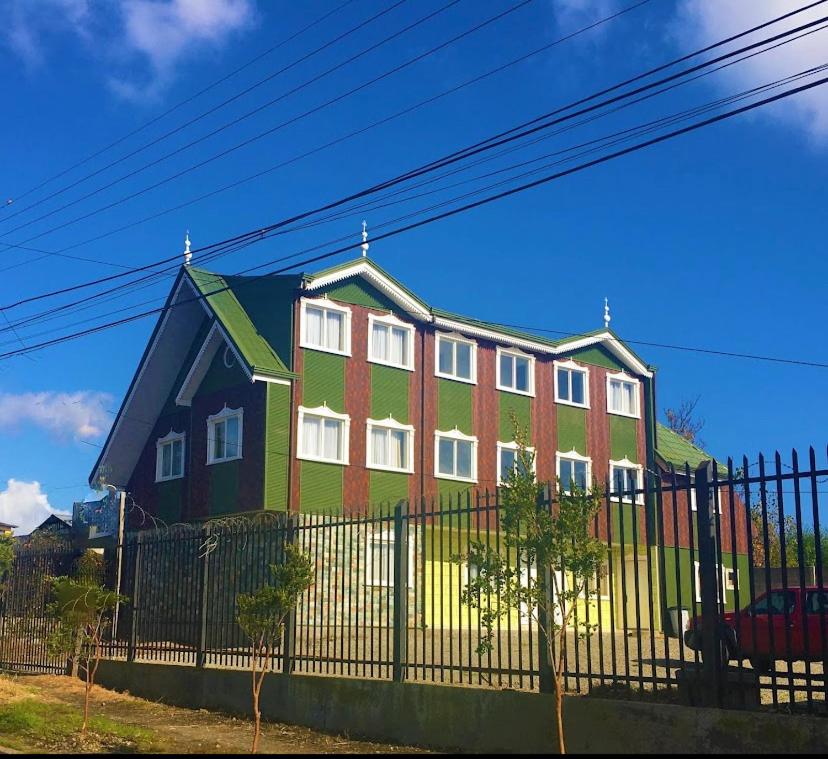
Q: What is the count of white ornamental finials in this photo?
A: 3